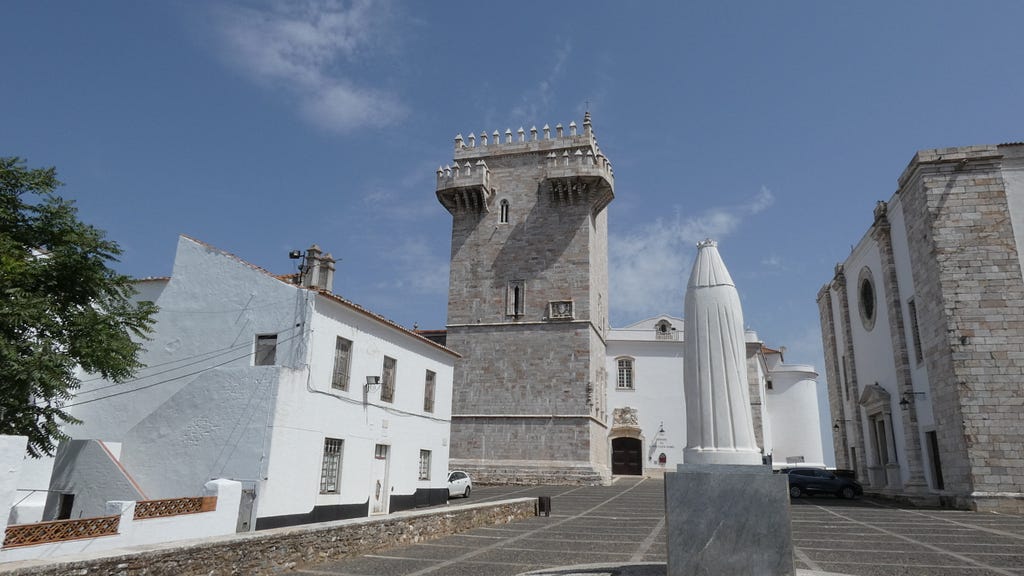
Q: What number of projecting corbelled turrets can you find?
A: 2